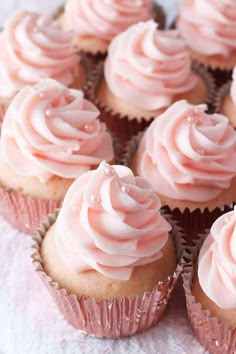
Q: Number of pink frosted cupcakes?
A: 9